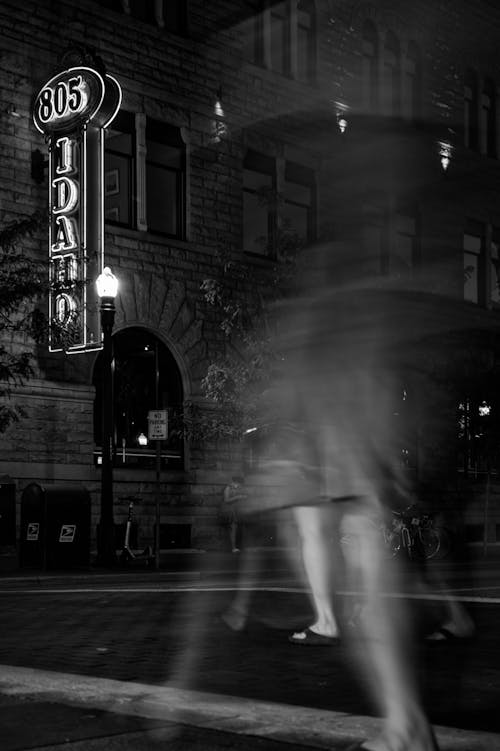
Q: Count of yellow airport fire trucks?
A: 0